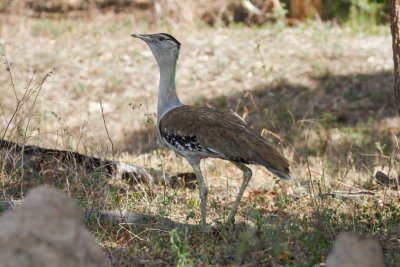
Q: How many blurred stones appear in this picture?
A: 2